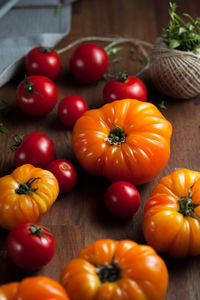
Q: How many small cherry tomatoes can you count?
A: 9